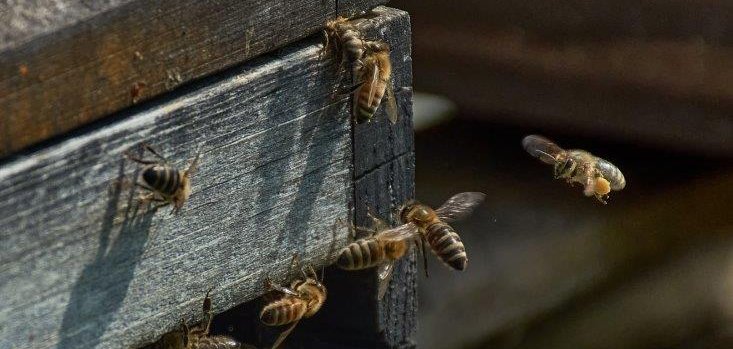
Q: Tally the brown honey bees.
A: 8